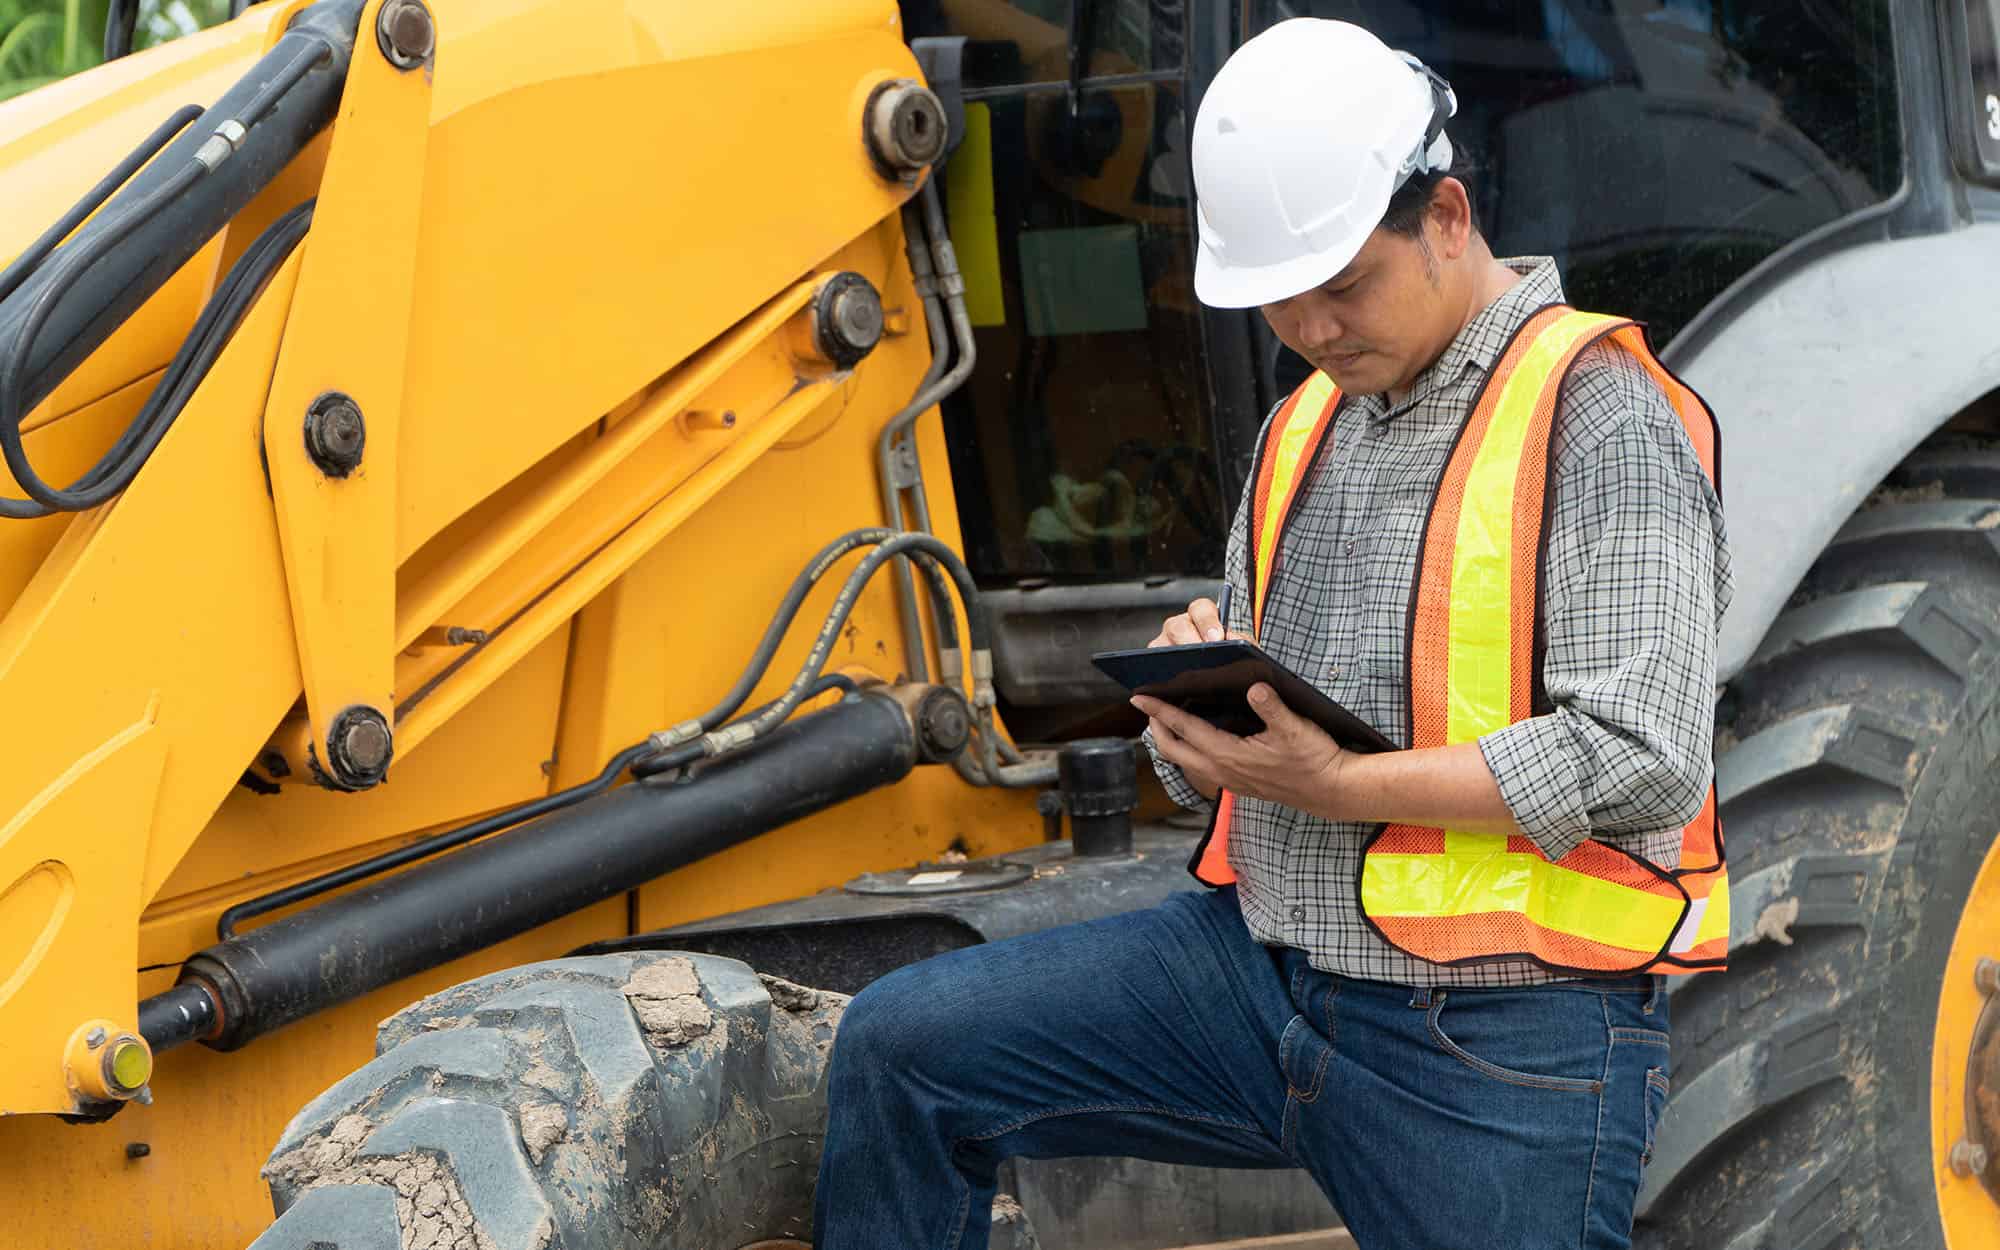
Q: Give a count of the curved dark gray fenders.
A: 1